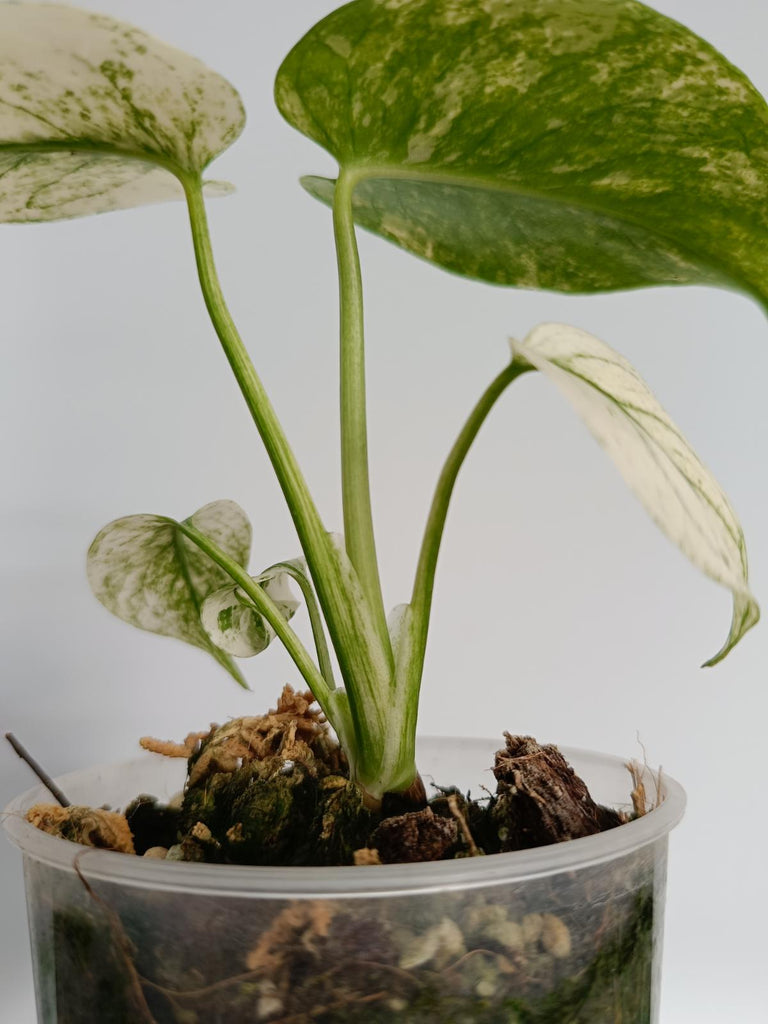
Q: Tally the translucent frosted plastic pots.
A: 1